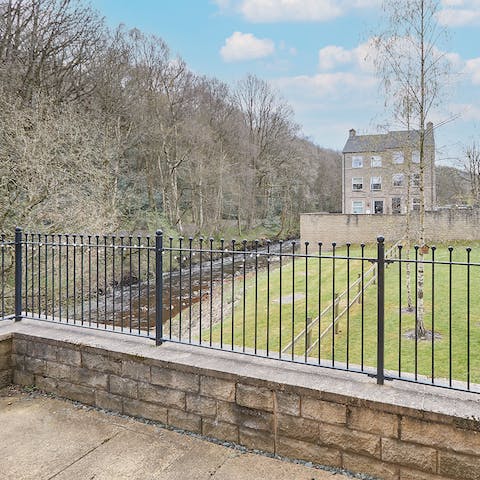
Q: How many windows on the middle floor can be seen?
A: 4